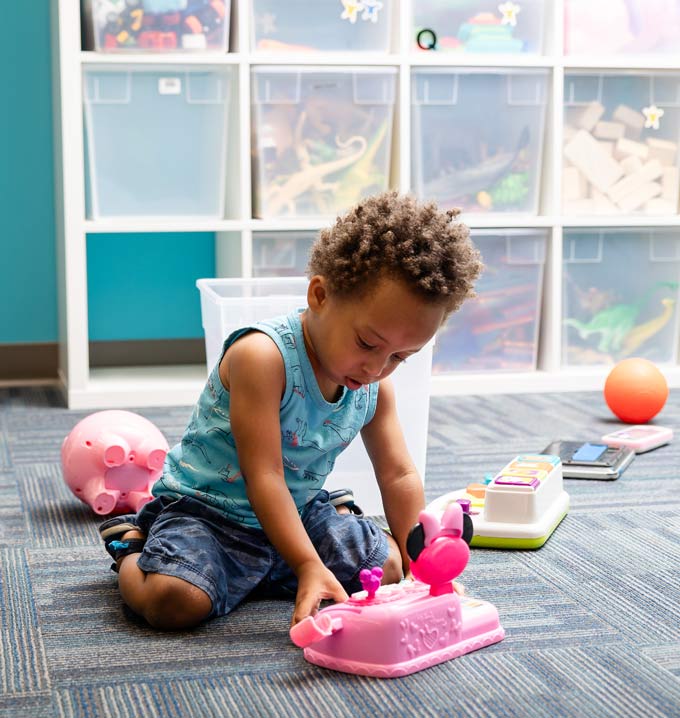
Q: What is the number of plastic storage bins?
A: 12